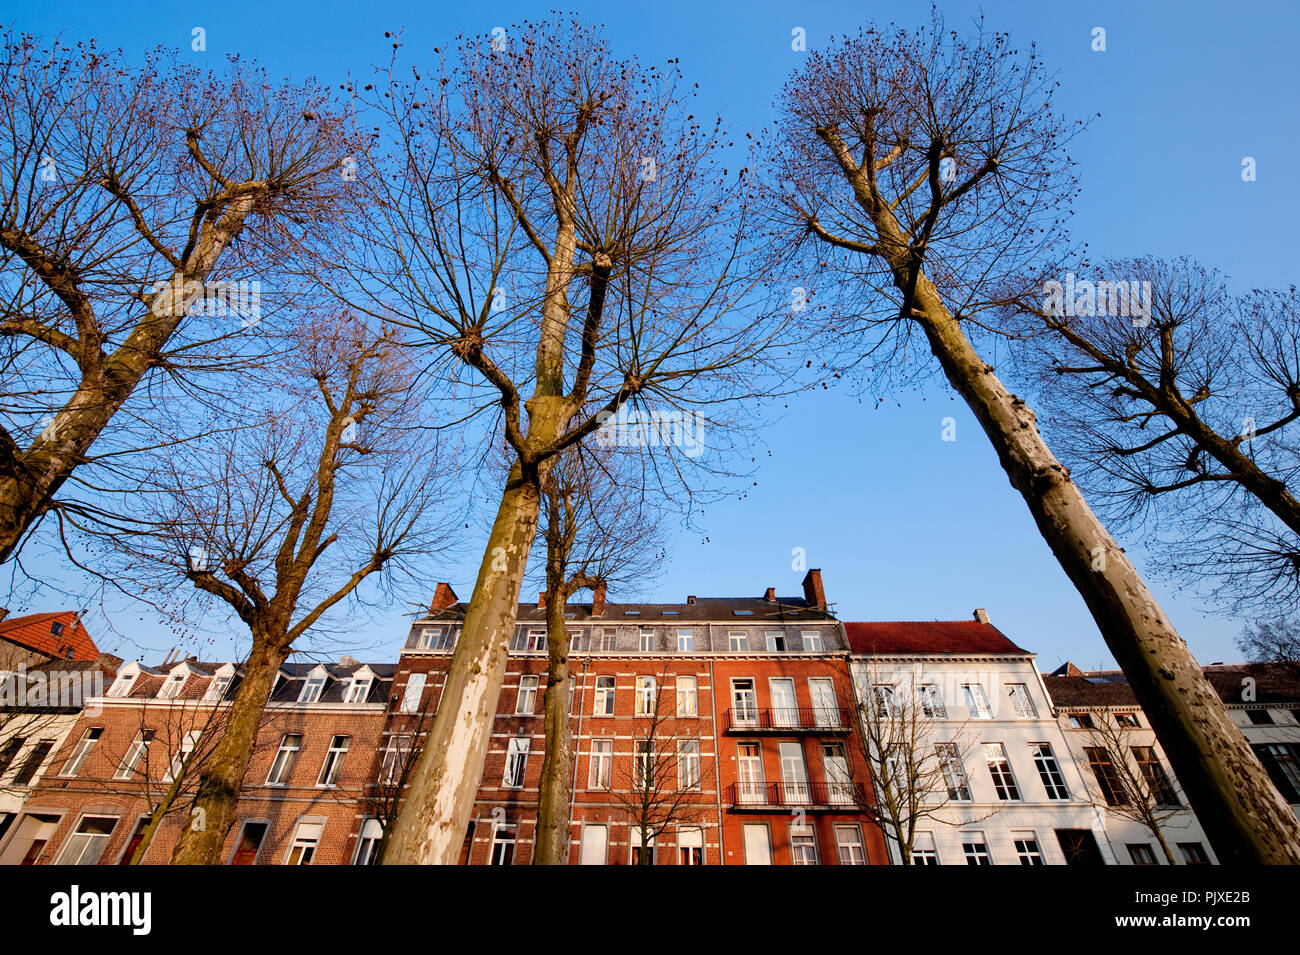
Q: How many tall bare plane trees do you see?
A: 6